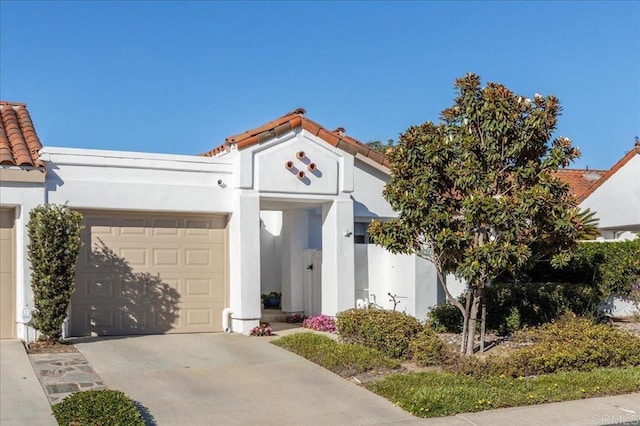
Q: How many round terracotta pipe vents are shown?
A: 4